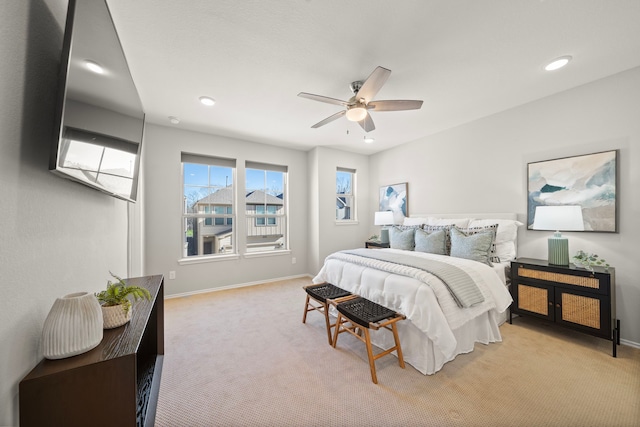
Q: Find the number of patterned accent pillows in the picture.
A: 3